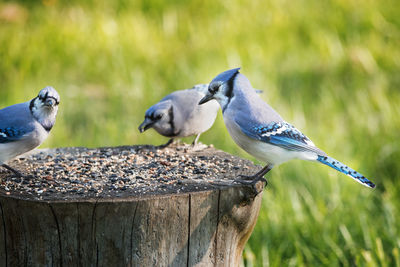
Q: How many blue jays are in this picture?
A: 3